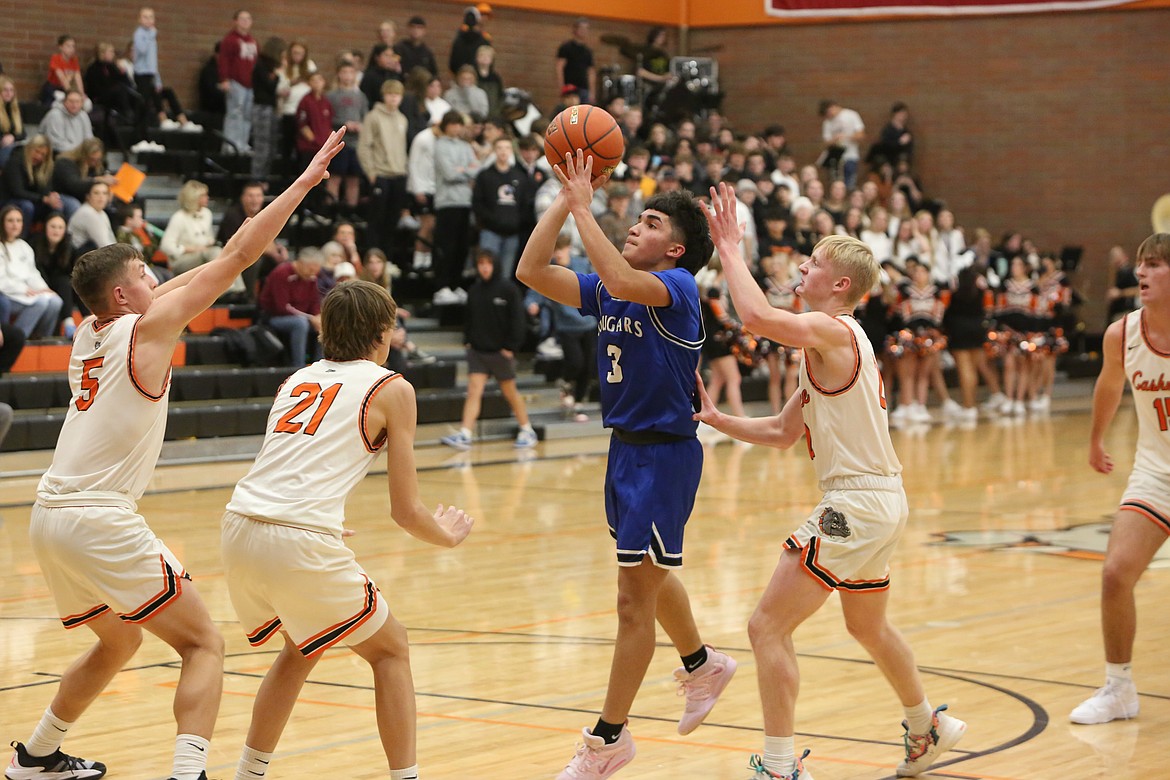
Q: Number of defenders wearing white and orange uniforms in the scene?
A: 4